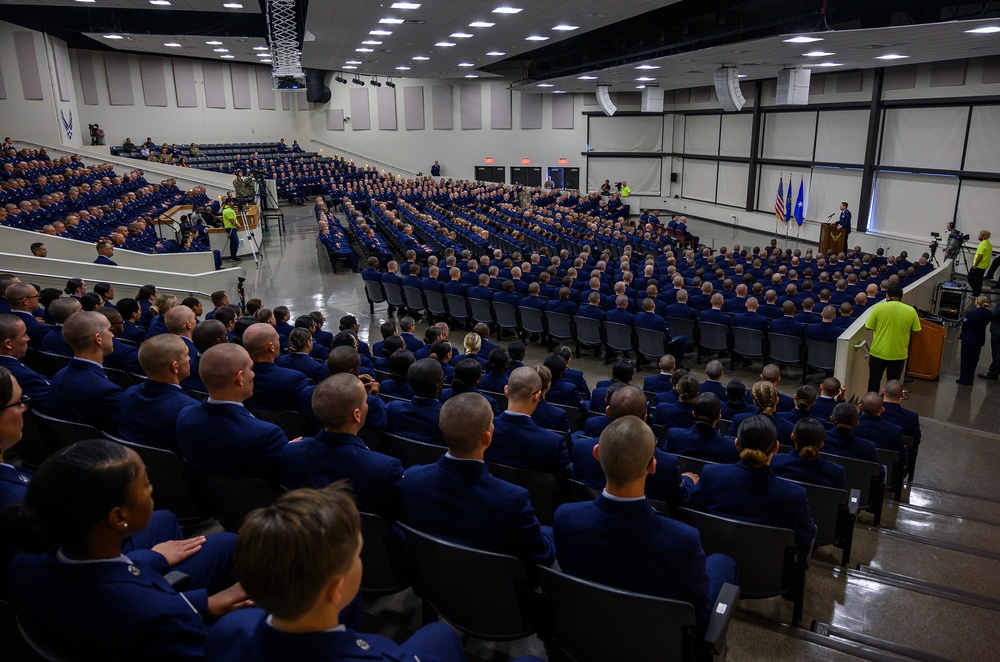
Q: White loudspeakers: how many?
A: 4